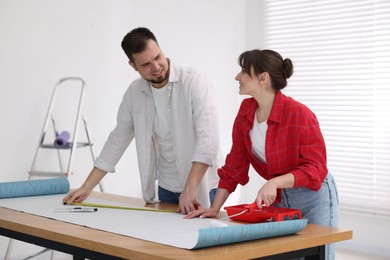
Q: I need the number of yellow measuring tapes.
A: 1